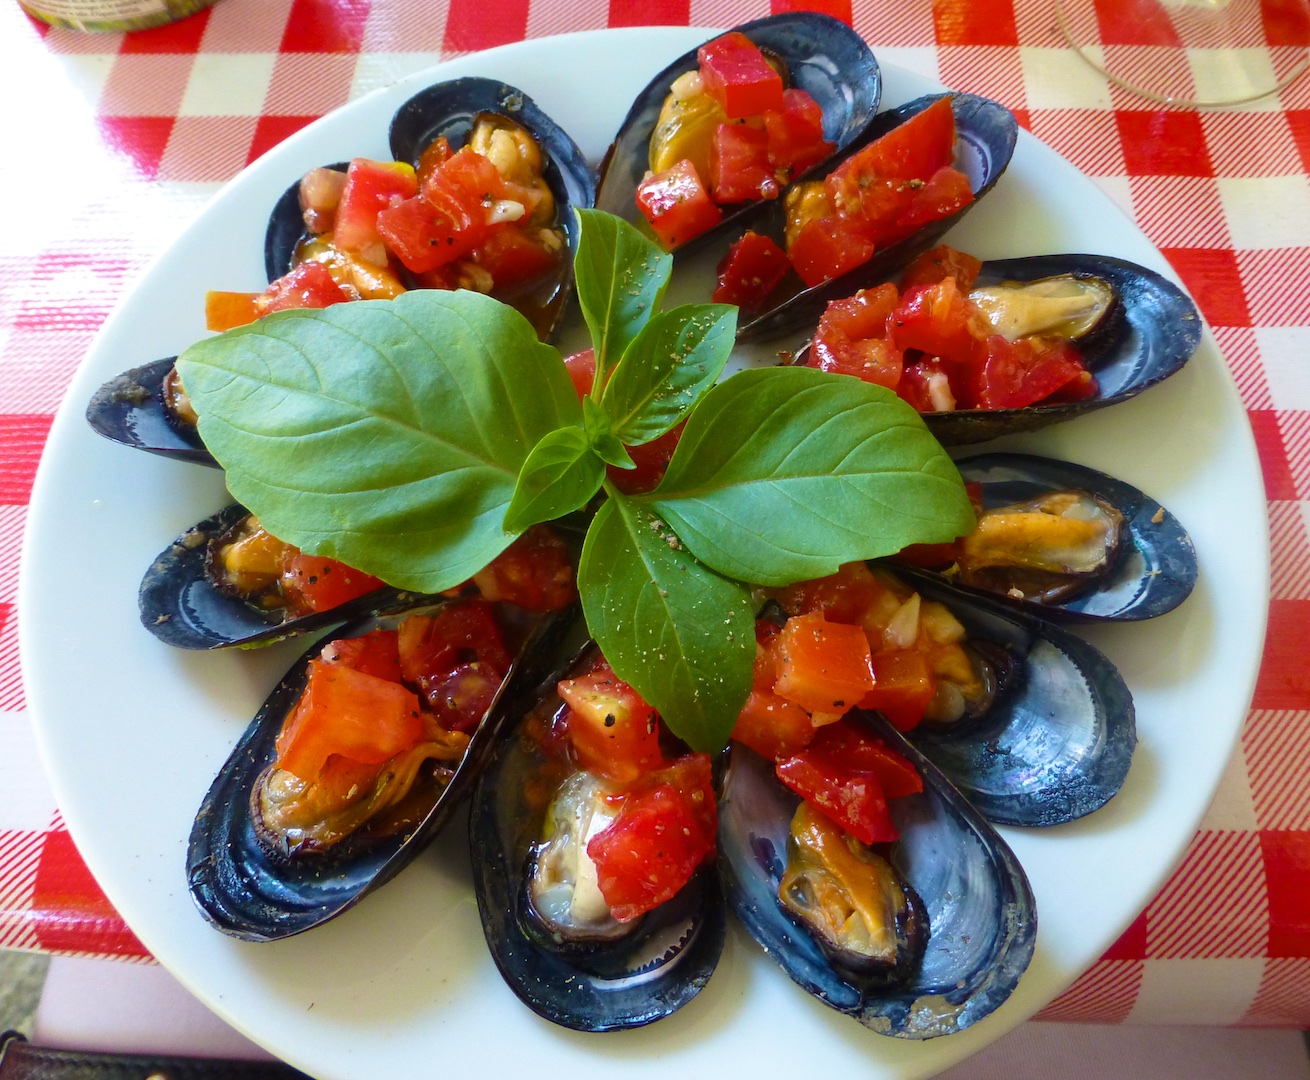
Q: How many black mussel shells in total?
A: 12